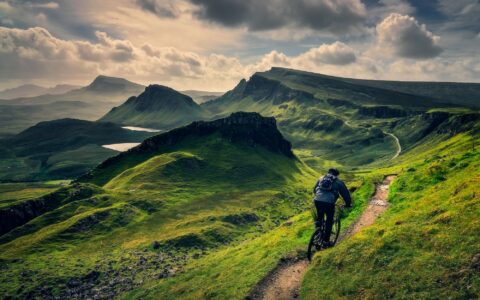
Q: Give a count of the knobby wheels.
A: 2